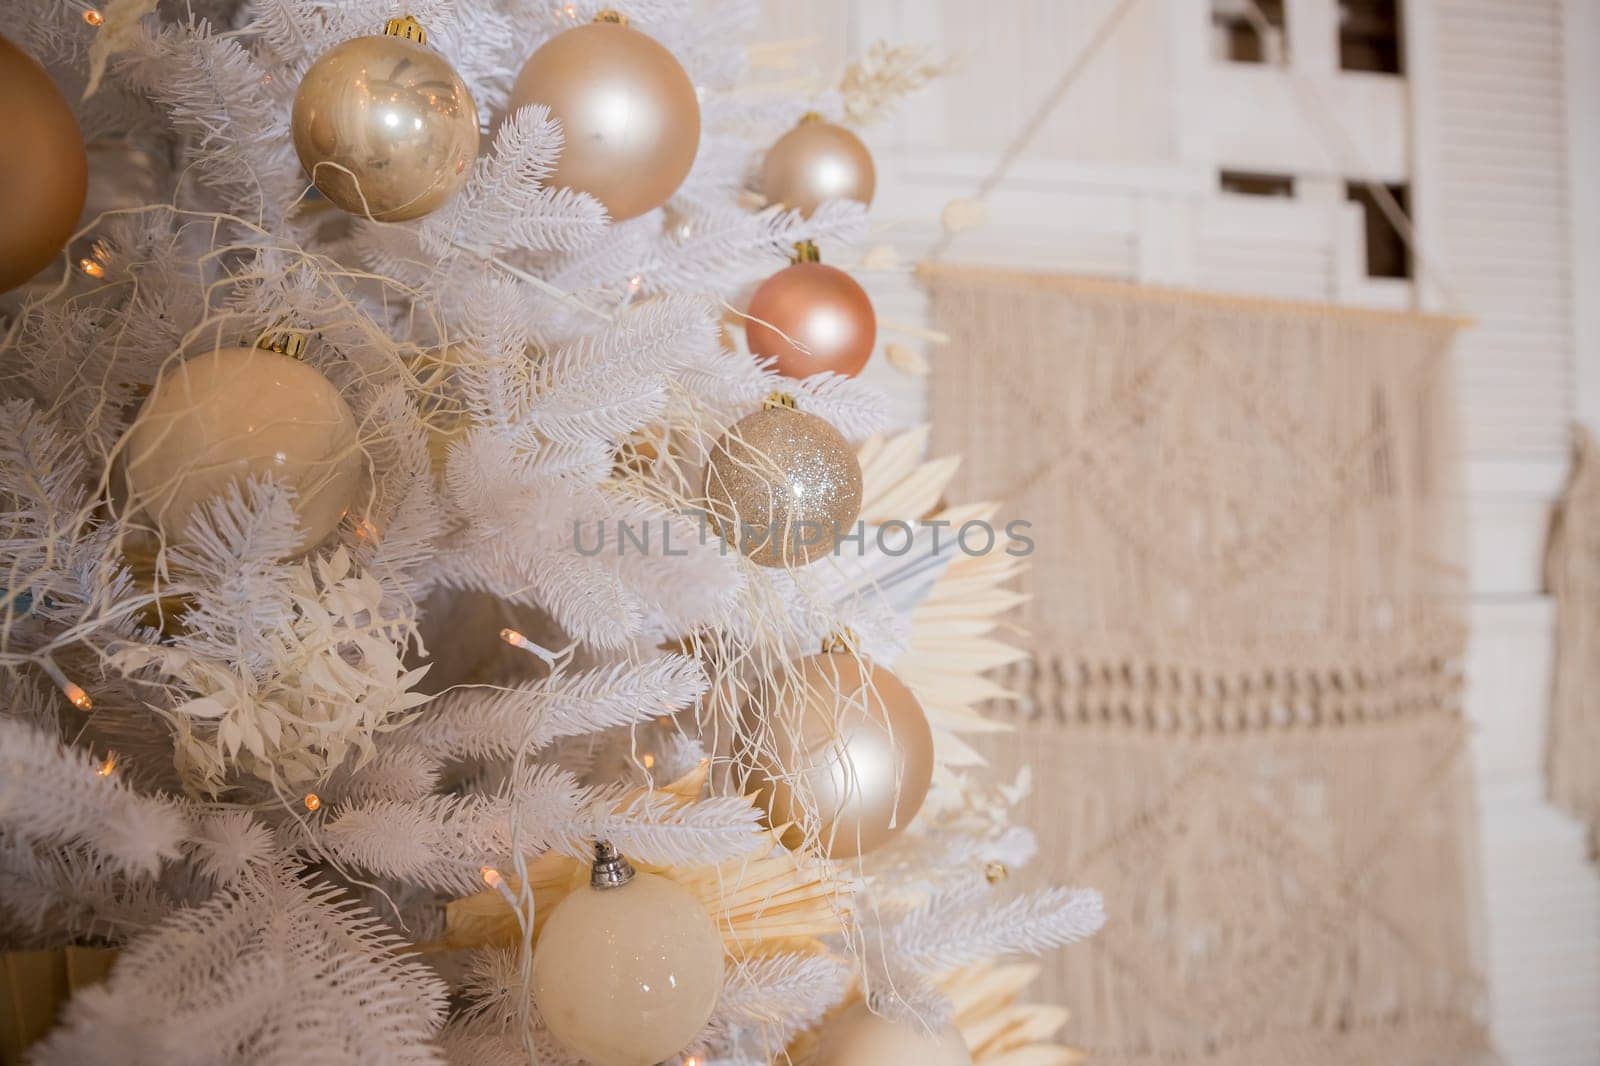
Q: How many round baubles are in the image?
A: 10